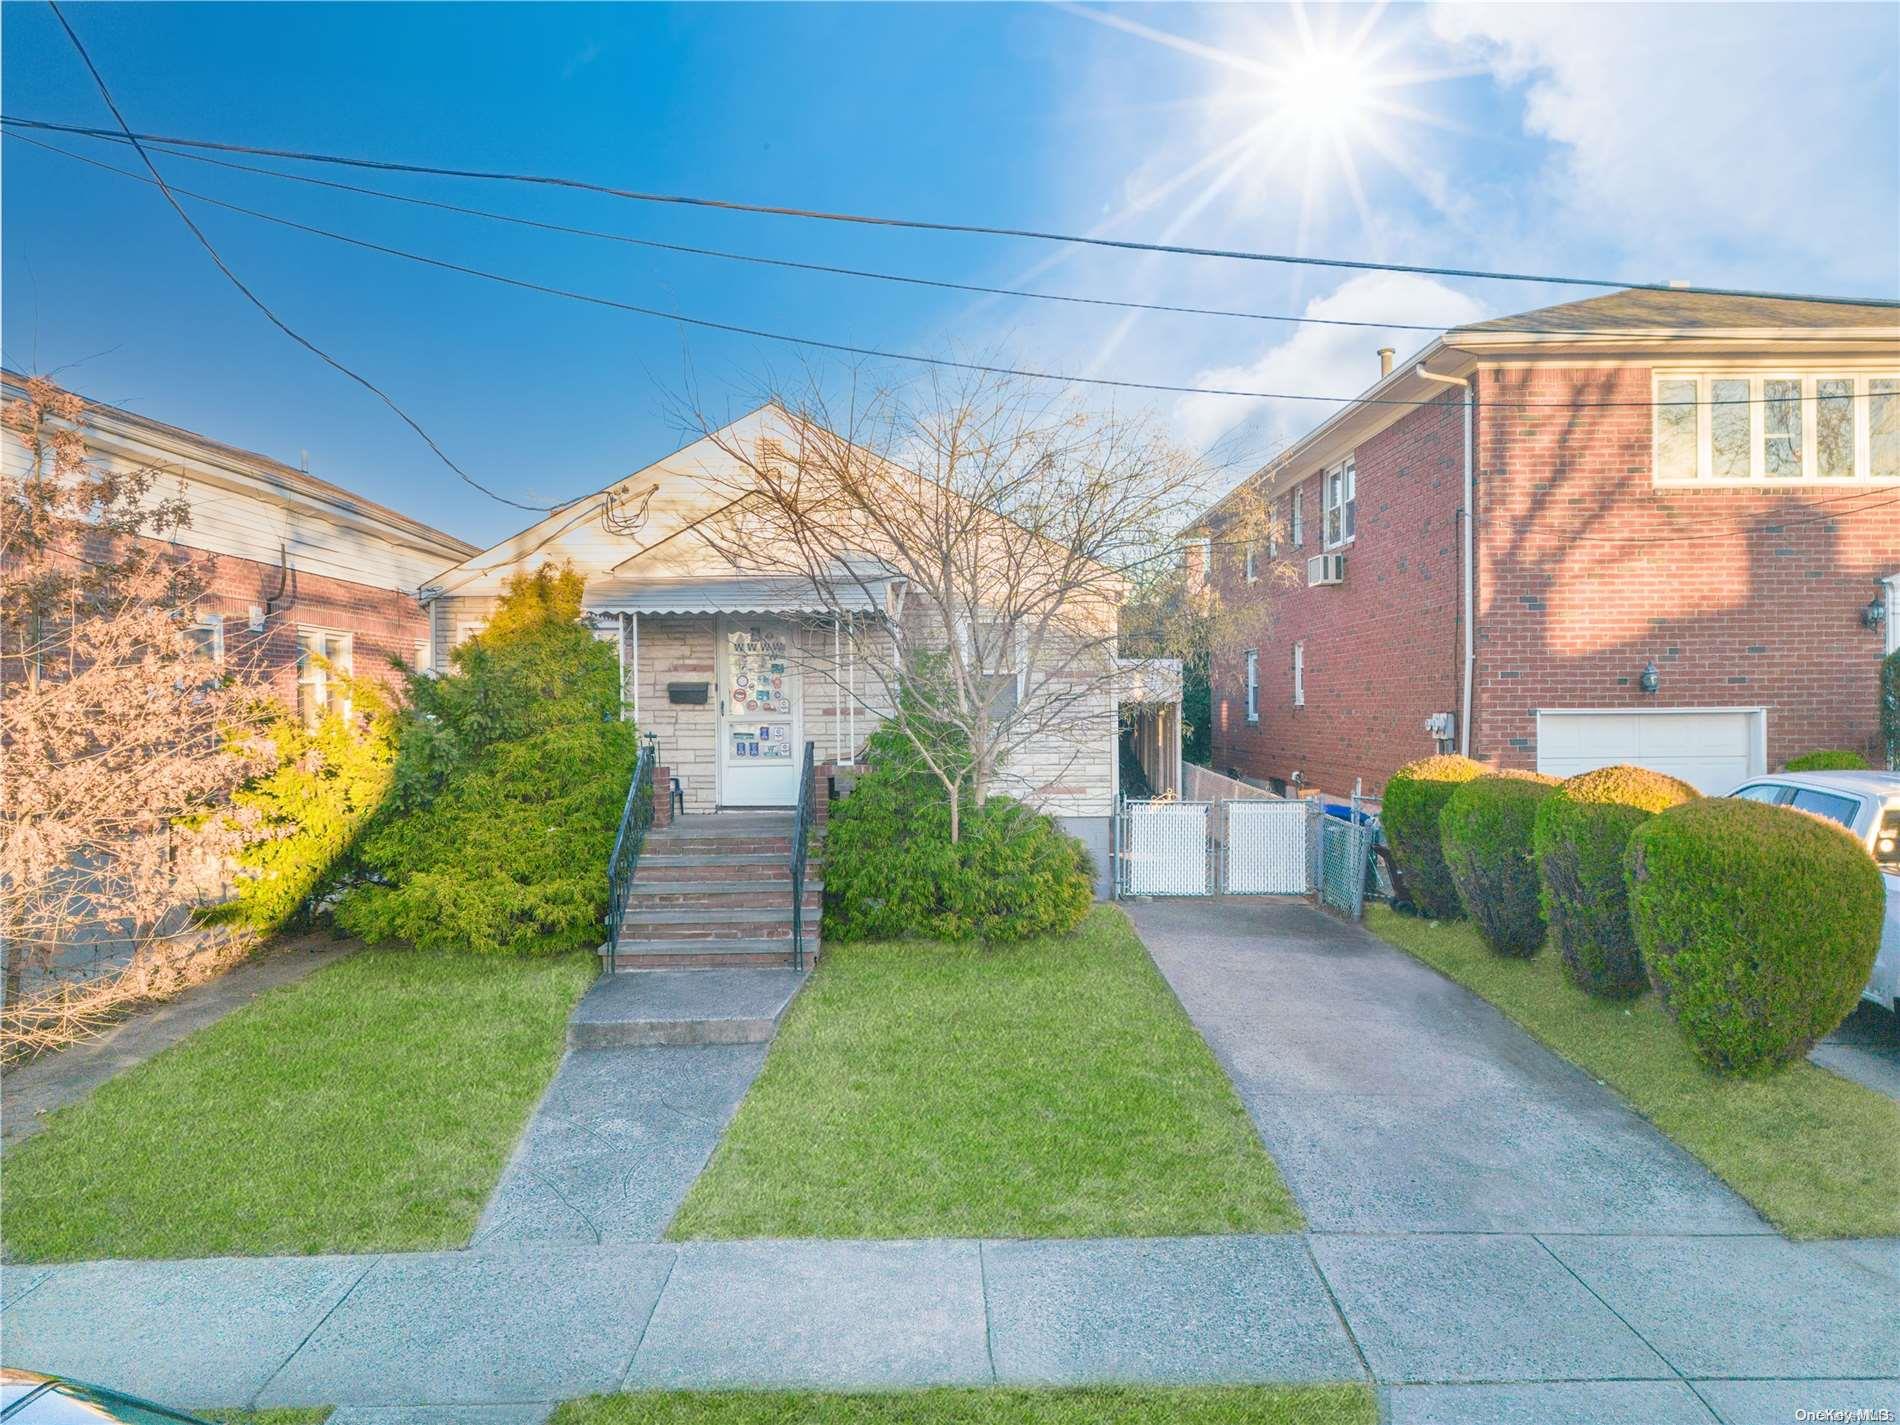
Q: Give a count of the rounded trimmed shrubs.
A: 4